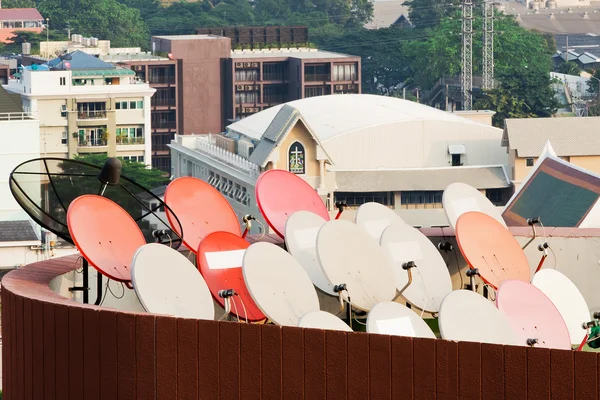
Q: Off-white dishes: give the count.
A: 11